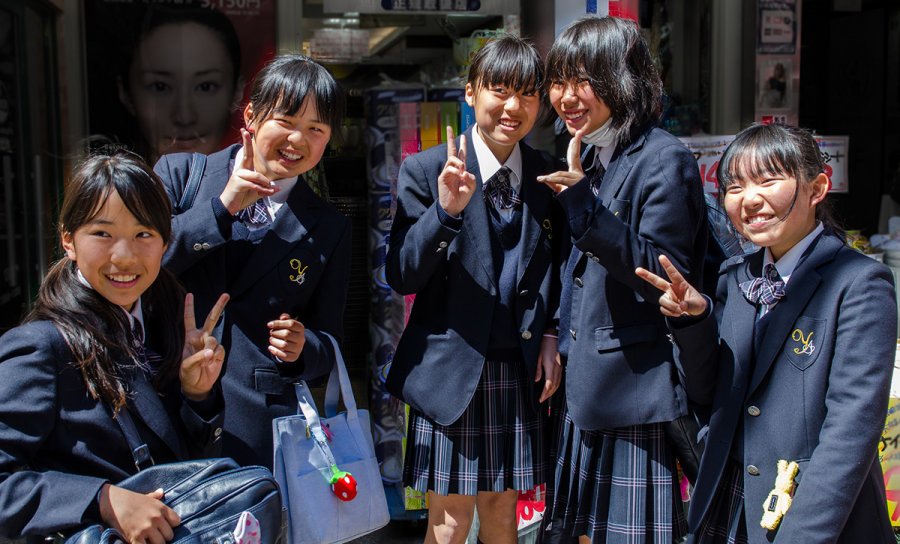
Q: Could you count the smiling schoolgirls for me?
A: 5